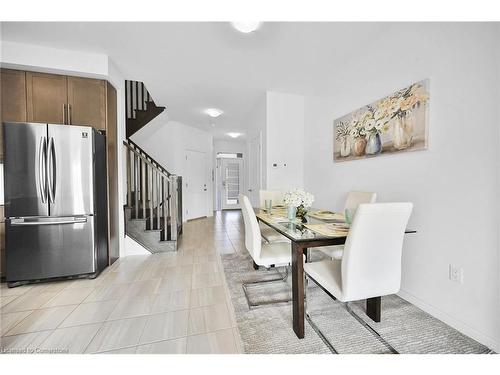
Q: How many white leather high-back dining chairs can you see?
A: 4